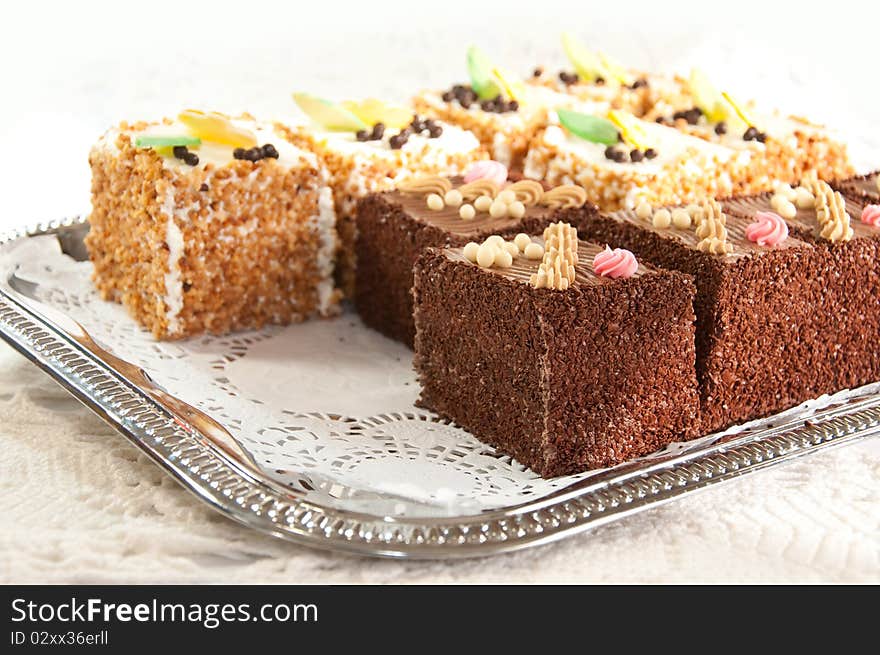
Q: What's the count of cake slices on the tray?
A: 11